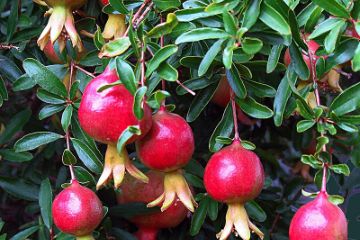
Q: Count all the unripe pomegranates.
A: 0